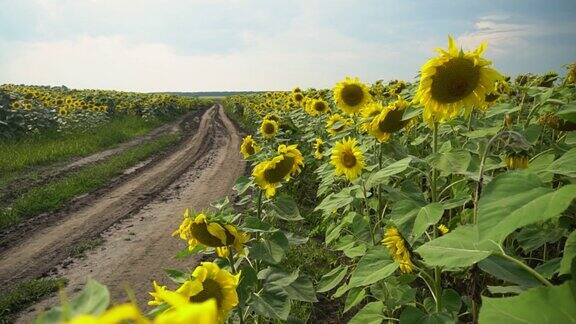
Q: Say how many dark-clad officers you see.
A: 0